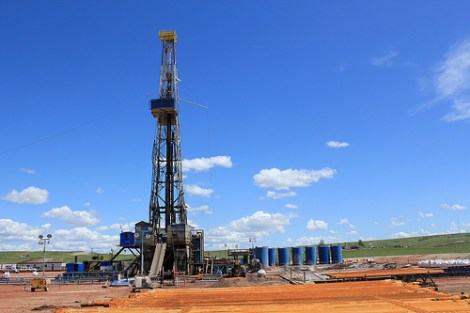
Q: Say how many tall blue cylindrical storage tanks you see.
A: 7